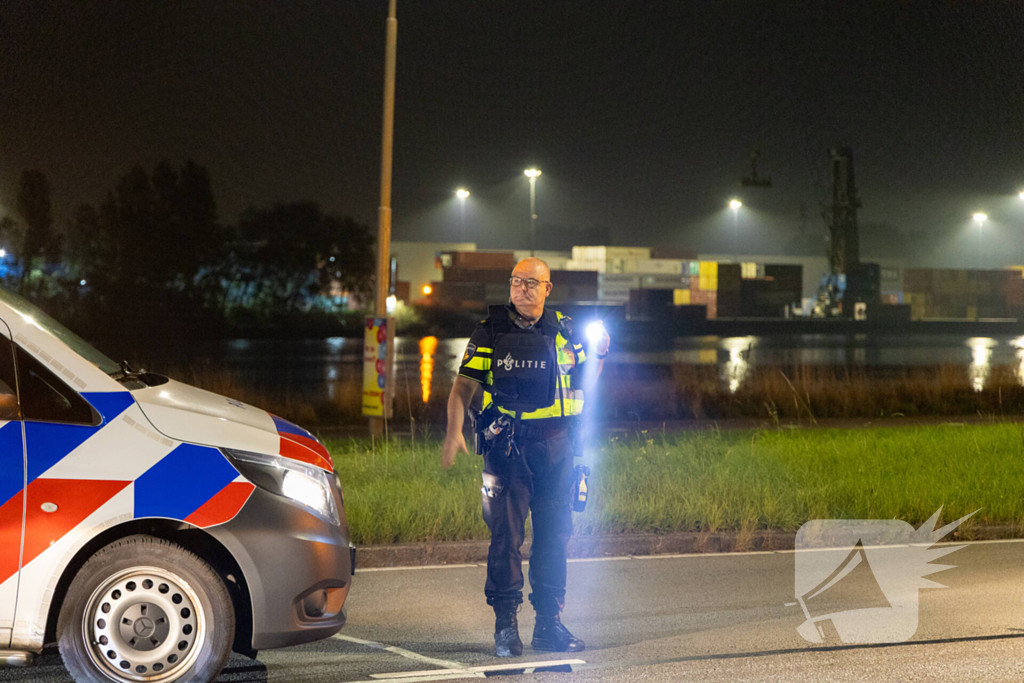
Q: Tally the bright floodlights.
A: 5